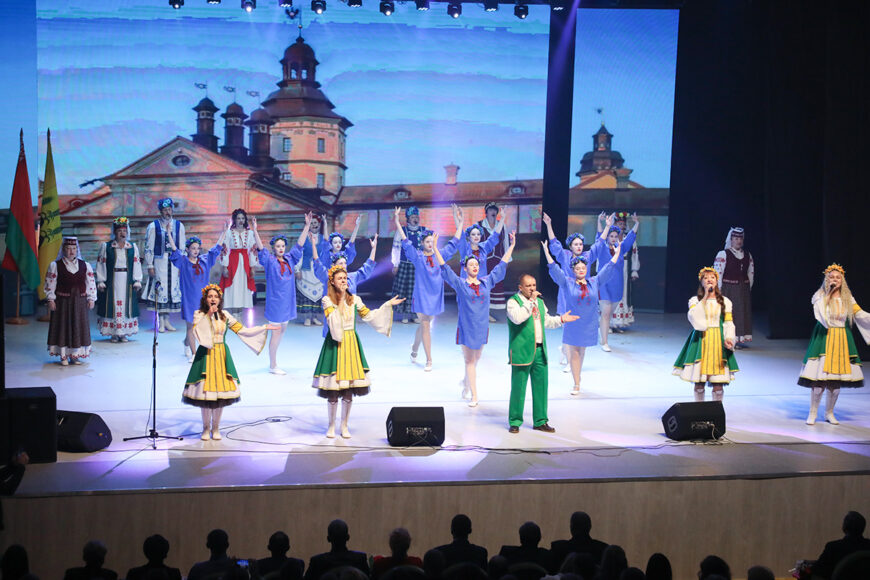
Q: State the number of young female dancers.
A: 10